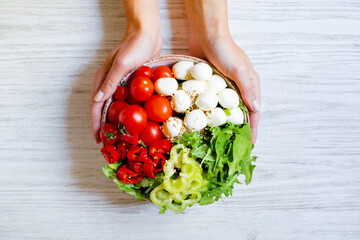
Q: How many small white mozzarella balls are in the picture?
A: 12